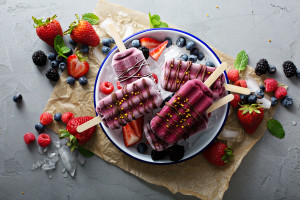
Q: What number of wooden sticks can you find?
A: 5